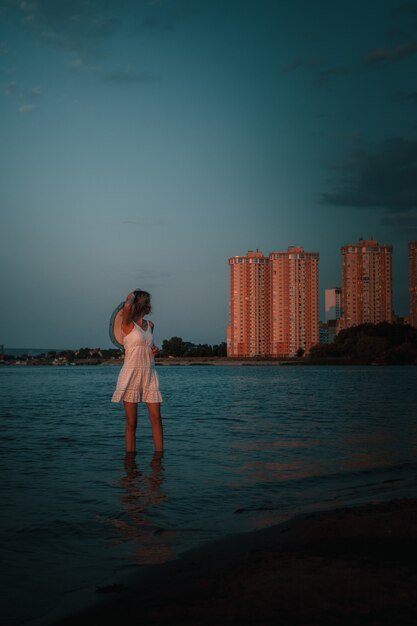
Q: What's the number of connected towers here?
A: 2